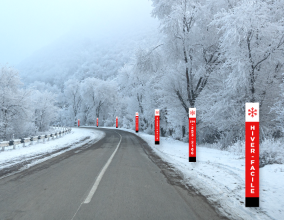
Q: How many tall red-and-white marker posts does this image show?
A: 7